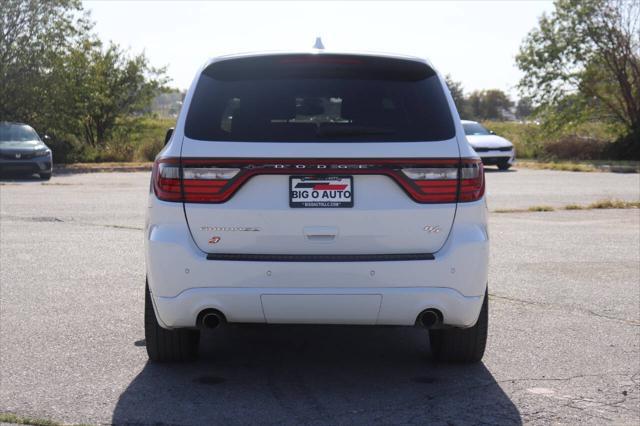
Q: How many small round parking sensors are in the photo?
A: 4